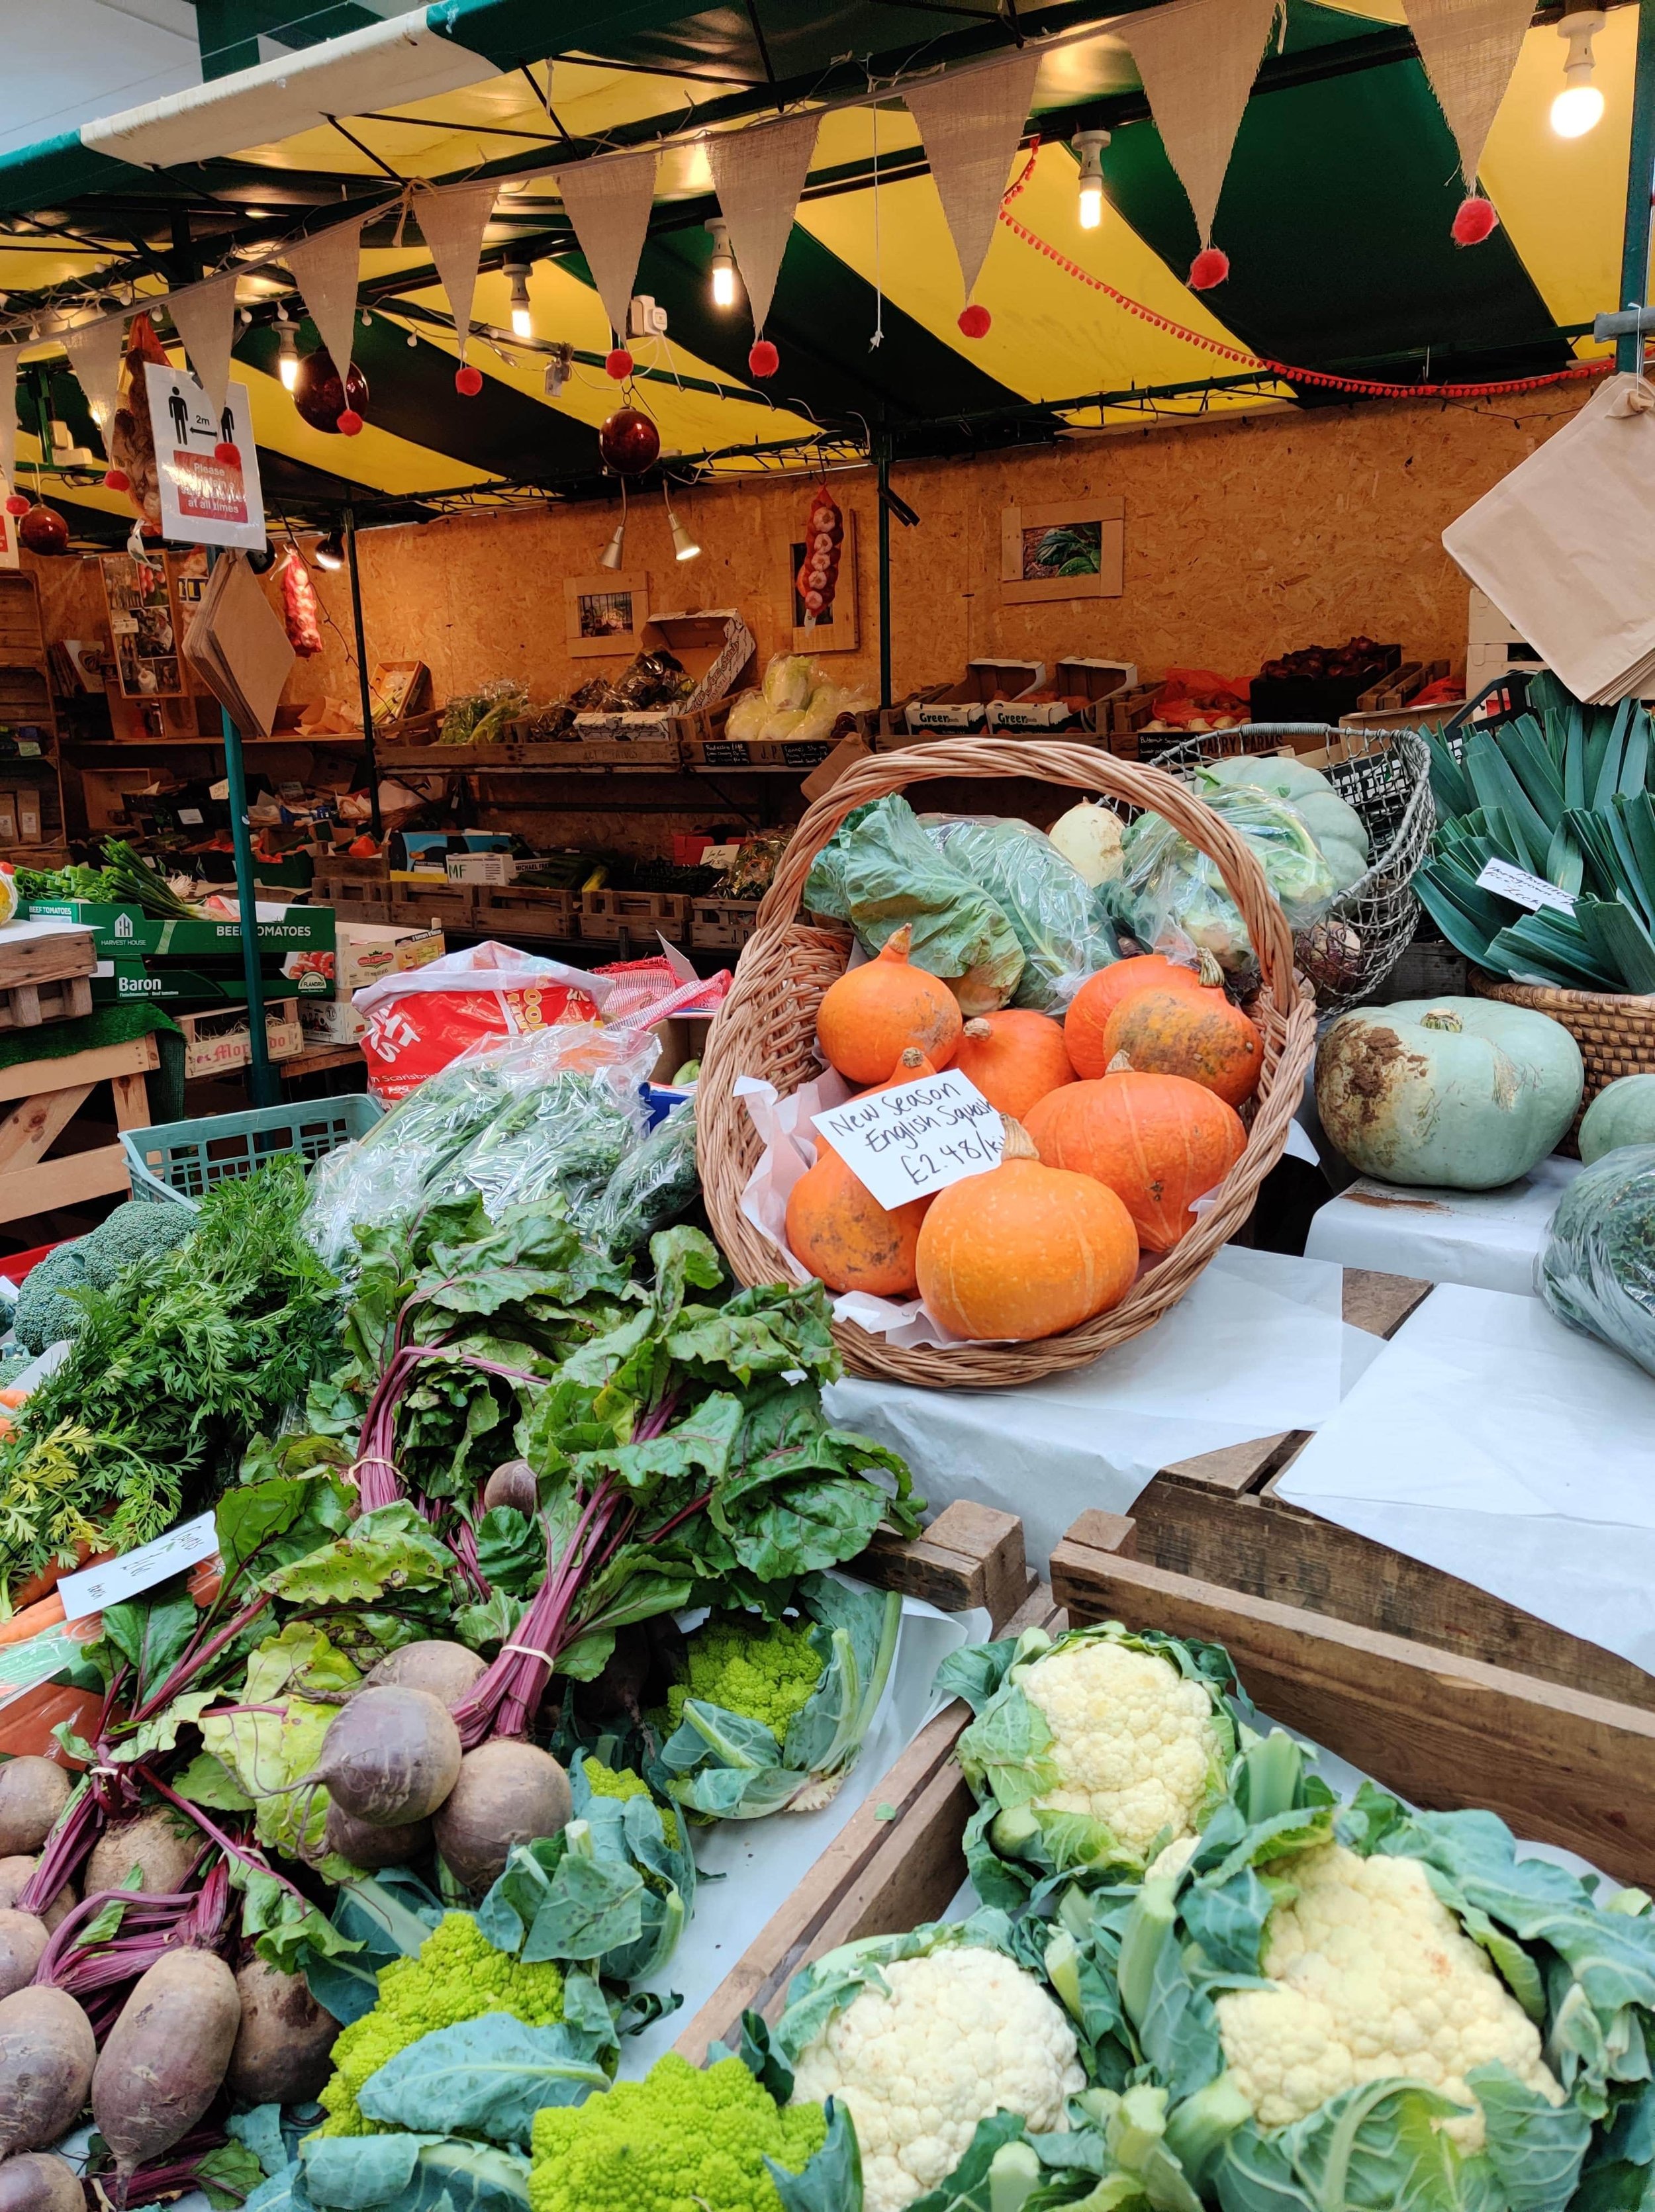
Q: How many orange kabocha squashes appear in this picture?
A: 8